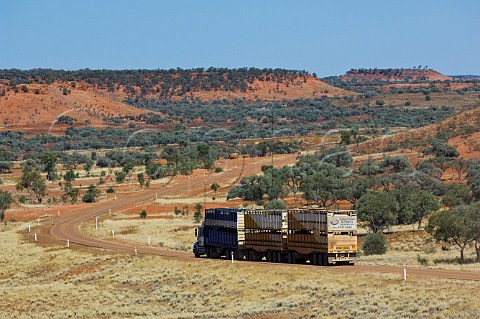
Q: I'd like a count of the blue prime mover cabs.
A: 1